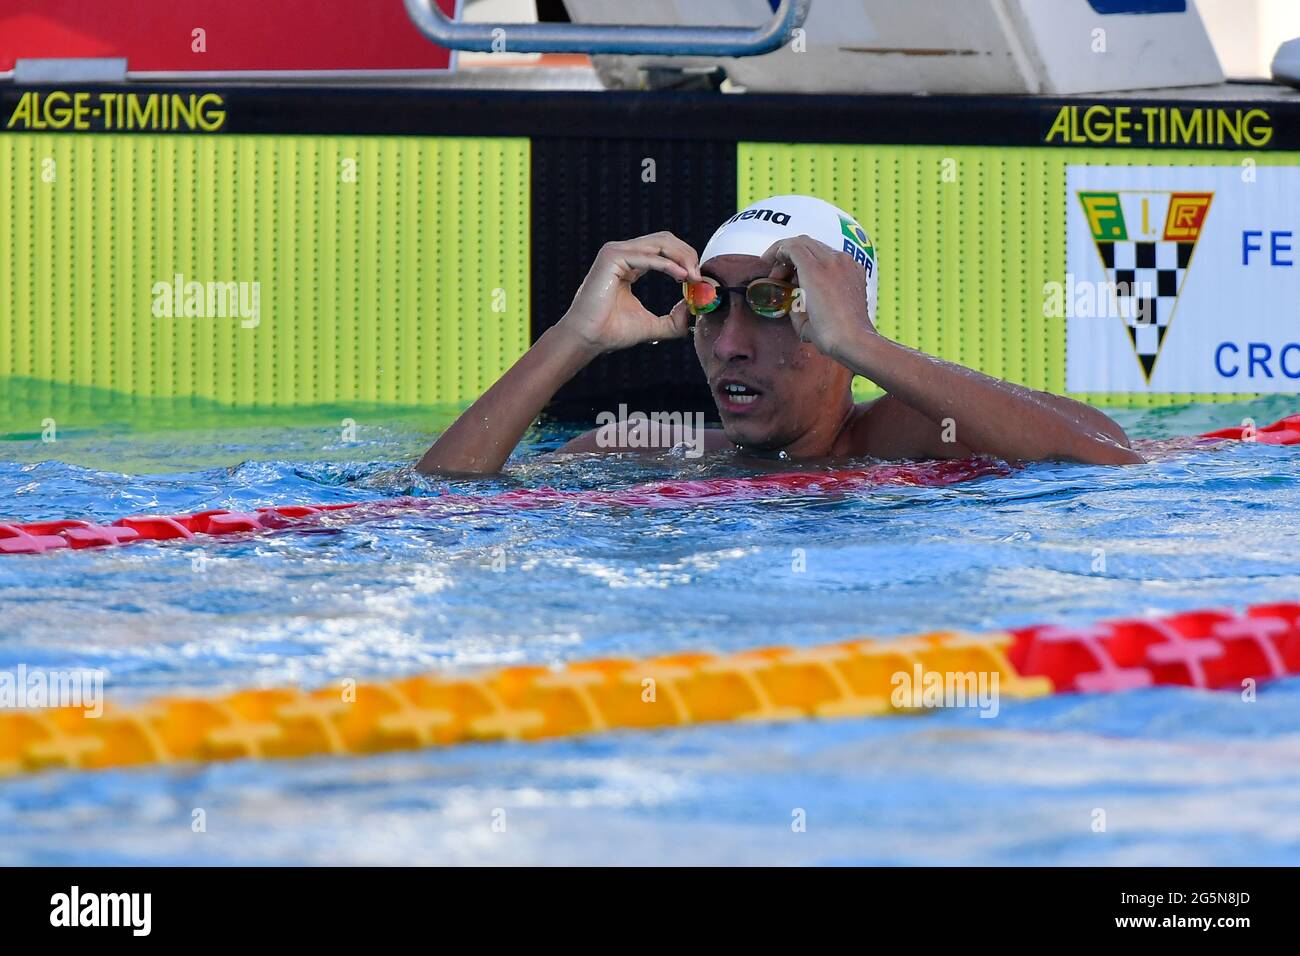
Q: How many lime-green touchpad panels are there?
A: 2